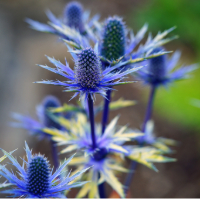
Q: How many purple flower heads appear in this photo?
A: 6